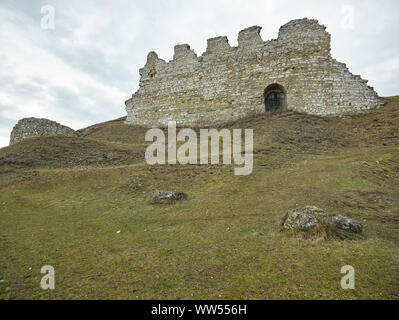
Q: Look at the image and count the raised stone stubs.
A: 5